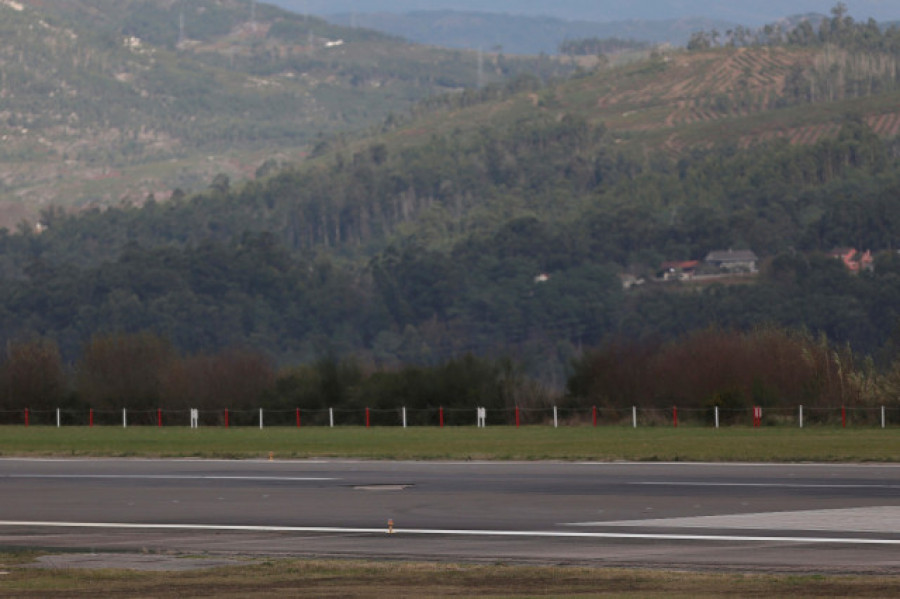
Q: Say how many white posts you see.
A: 12